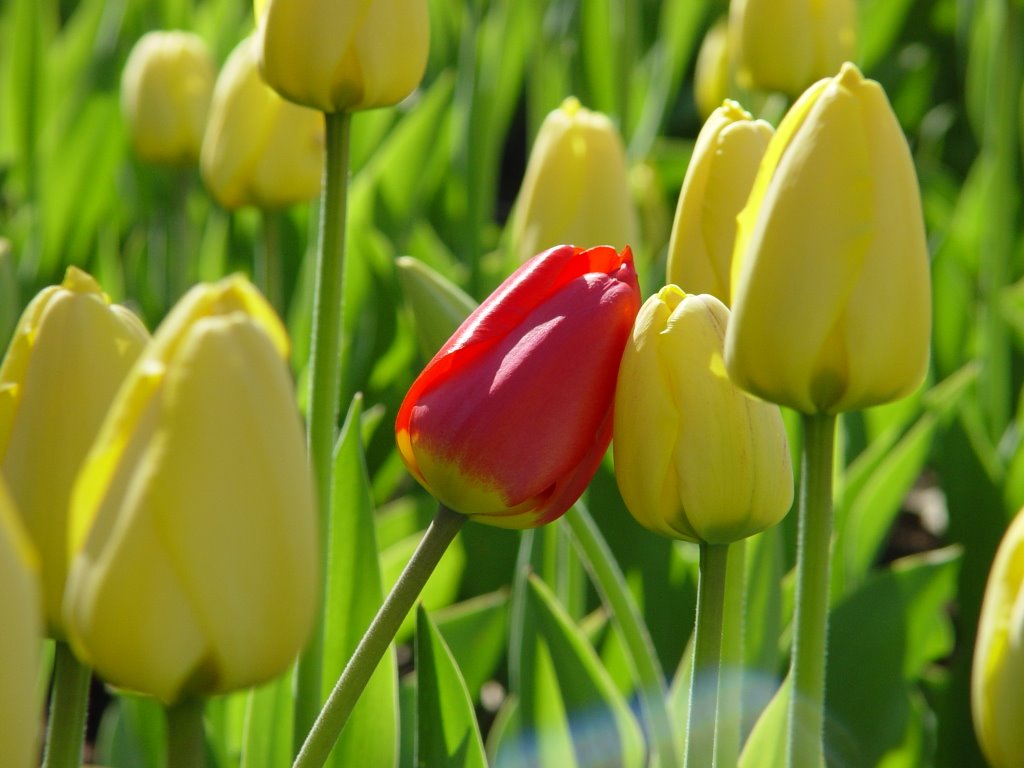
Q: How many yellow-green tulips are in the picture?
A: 13